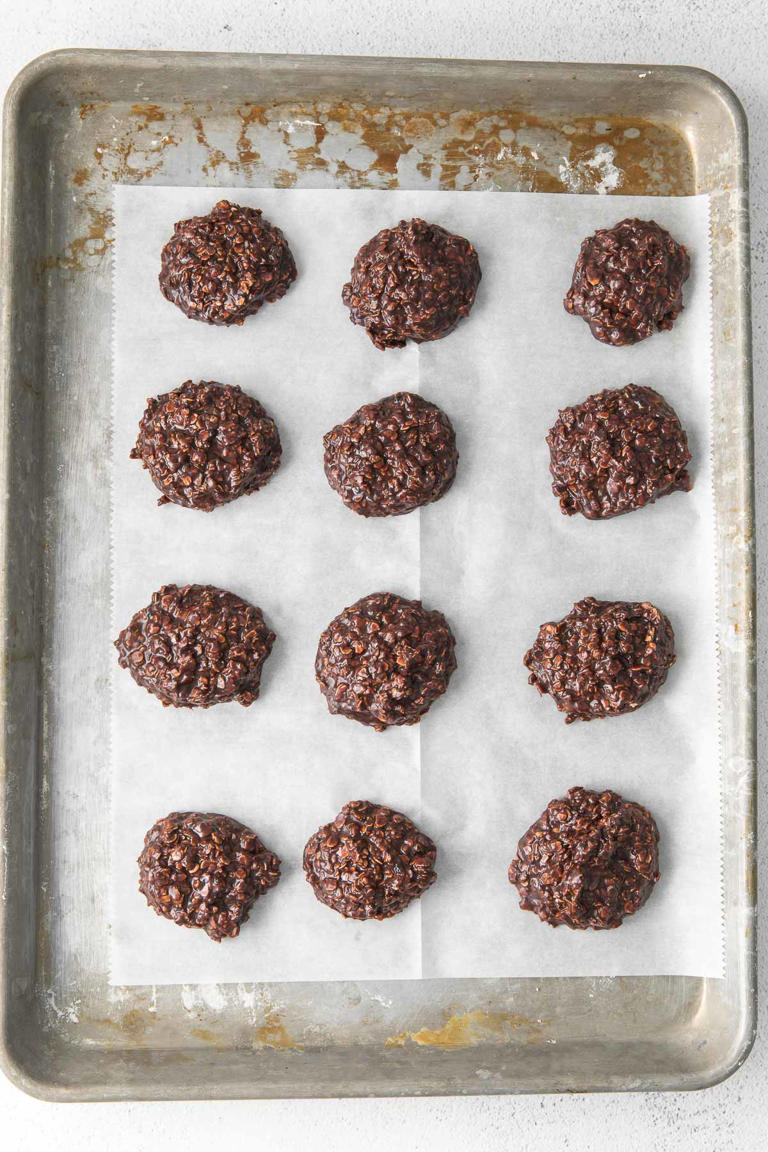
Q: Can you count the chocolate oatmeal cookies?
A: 12